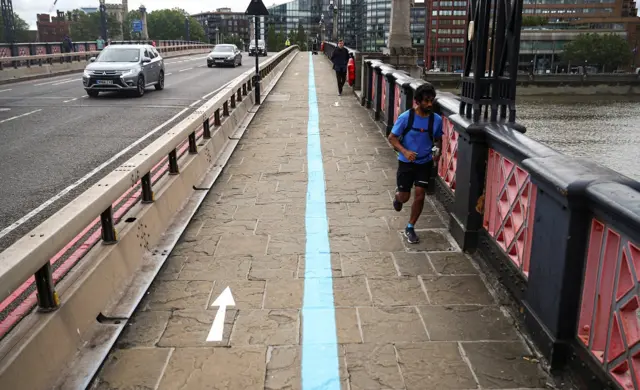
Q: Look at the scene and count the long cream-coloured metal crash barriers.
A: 2